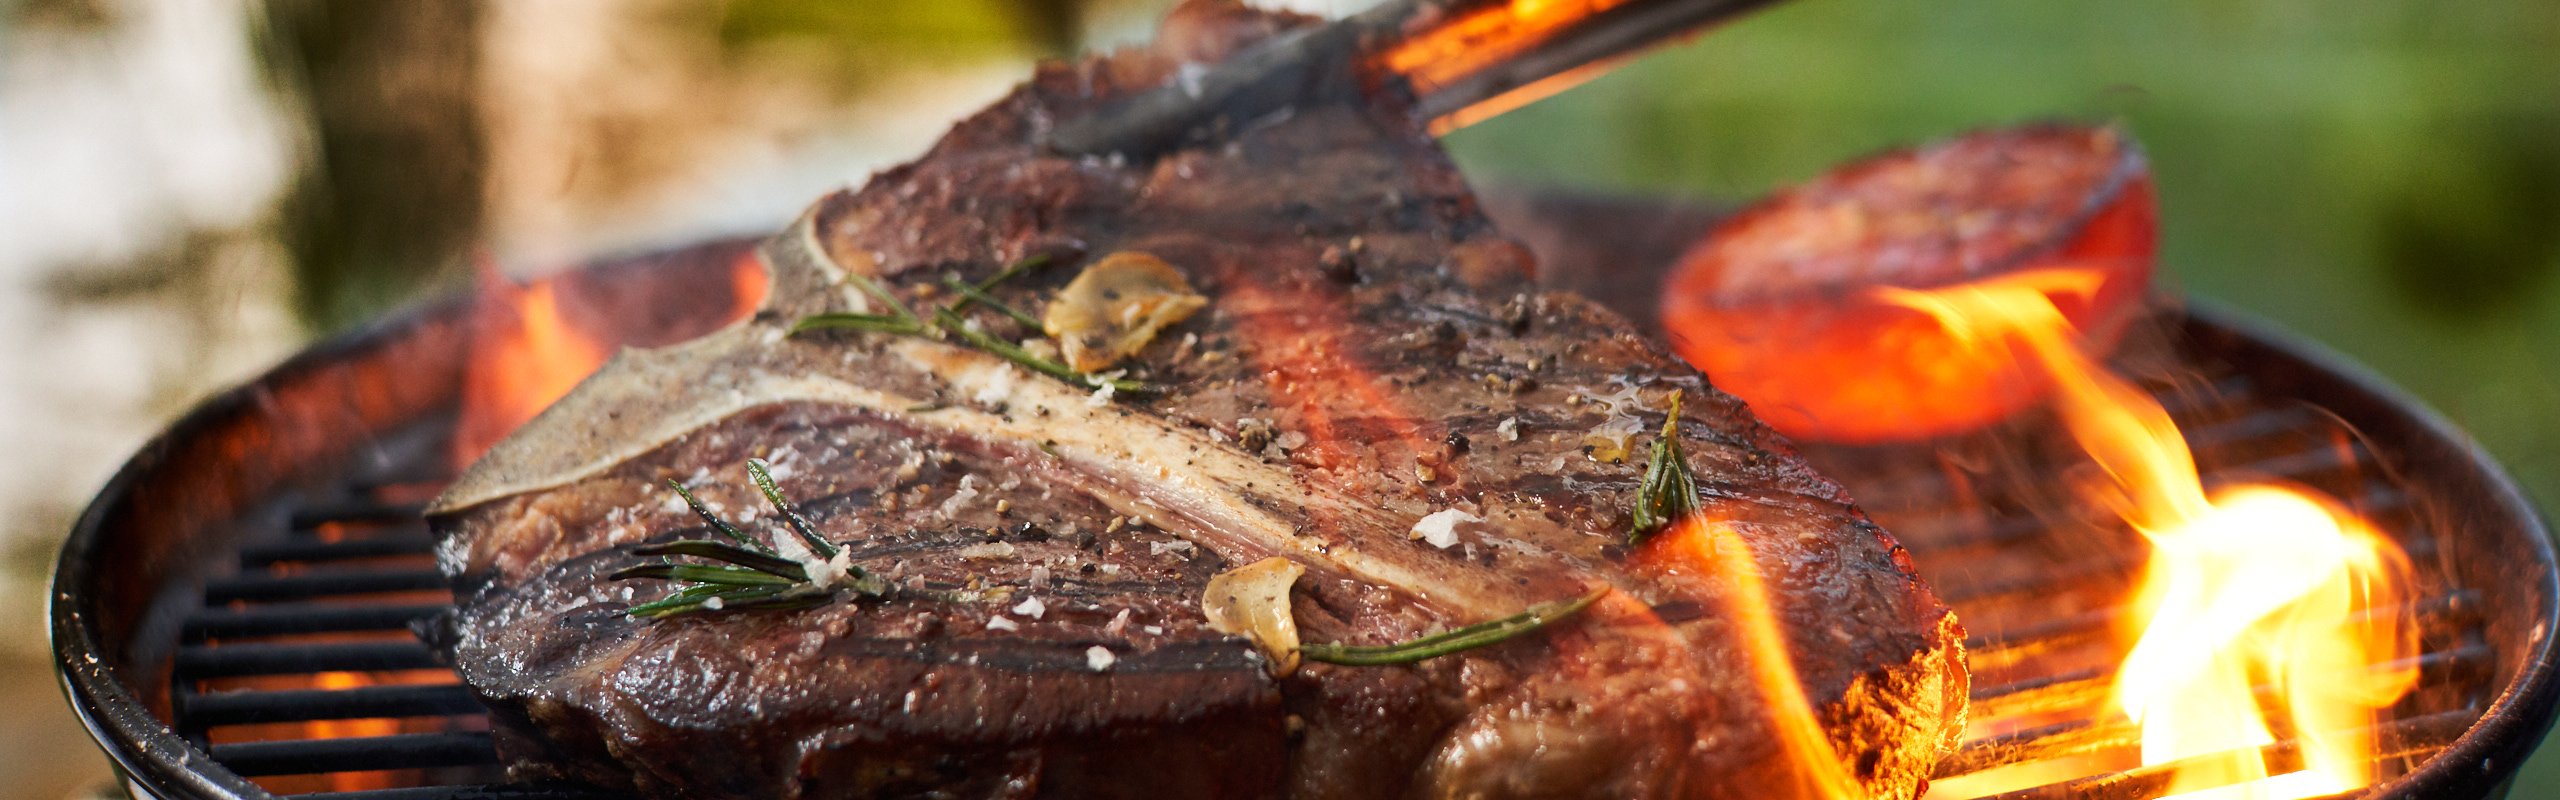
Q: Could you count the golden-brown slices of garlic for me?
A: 2